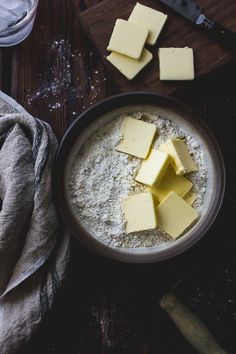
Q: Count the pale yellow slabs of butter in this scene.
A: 11